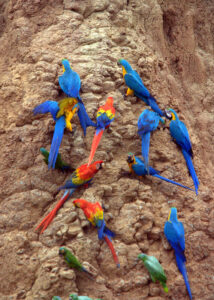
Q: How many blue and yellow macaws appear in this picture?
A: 7